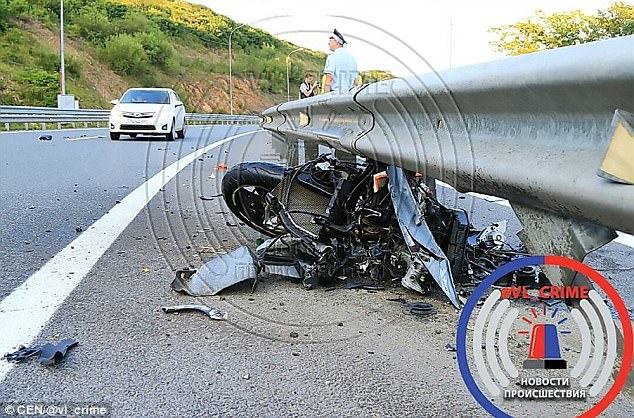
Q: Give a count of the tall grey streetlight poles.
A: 3